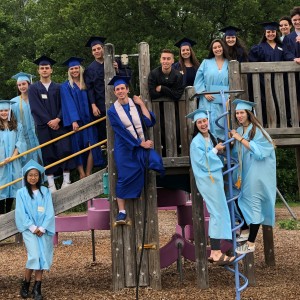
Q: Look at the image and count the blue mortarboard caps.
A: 12